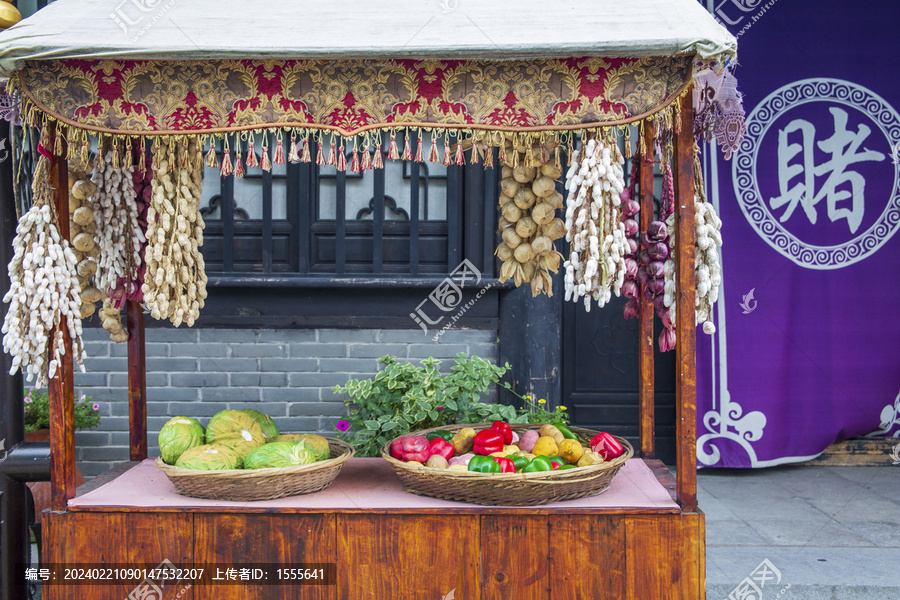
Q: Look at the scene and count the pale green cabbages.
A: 6